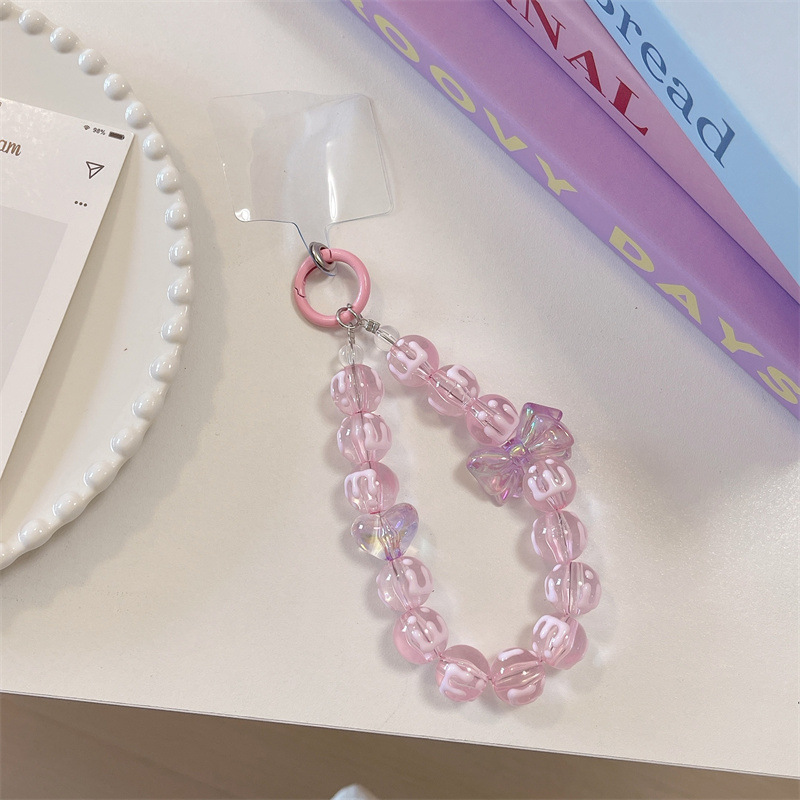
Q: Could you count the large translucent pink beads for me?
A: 14